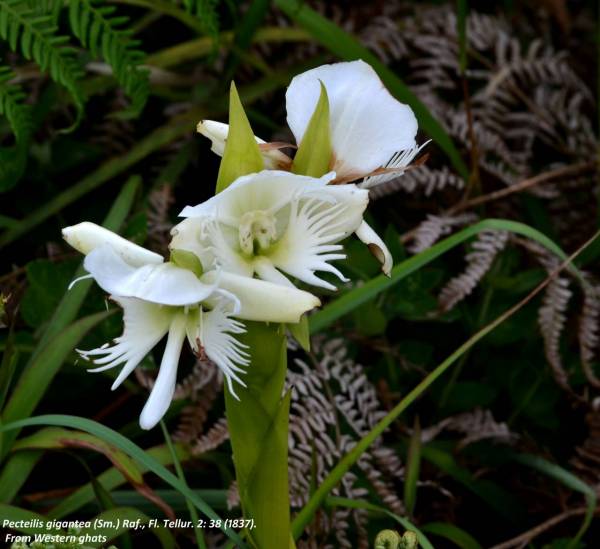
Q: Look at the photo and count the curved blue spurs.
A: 0